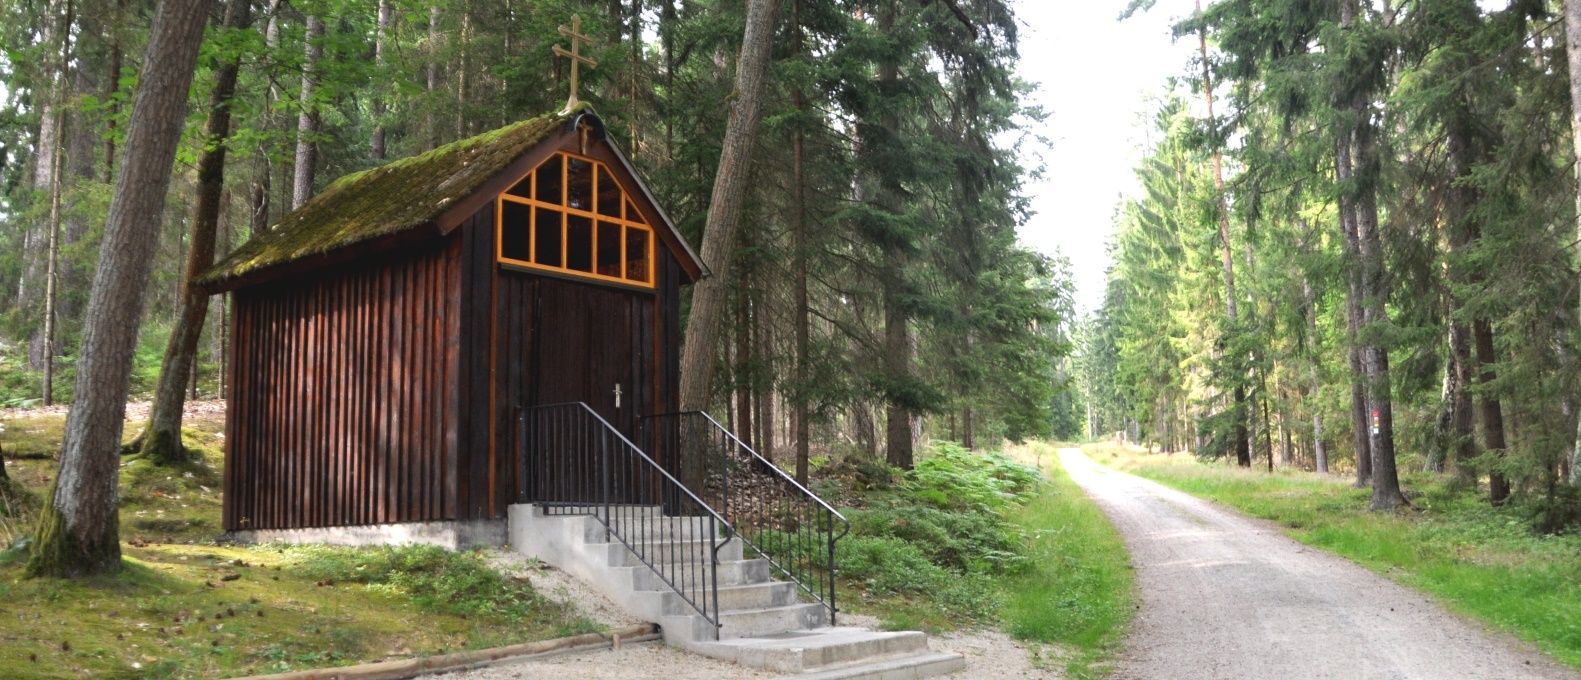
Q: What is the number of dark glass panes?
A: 10